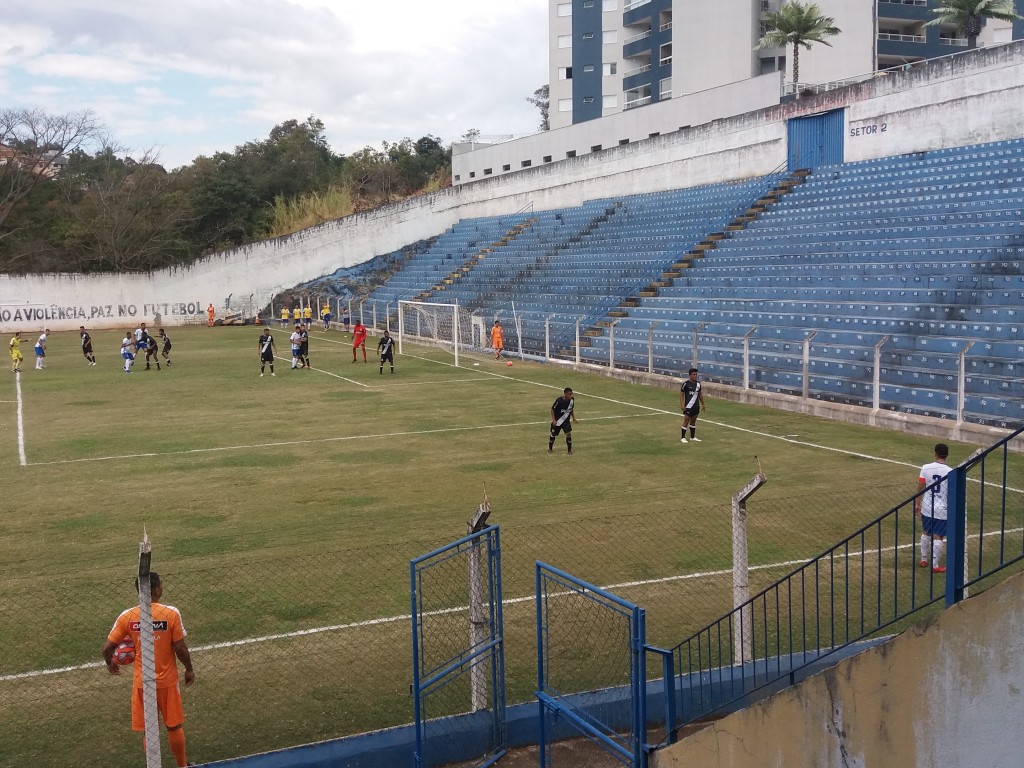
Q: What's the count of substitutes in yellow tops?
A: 4